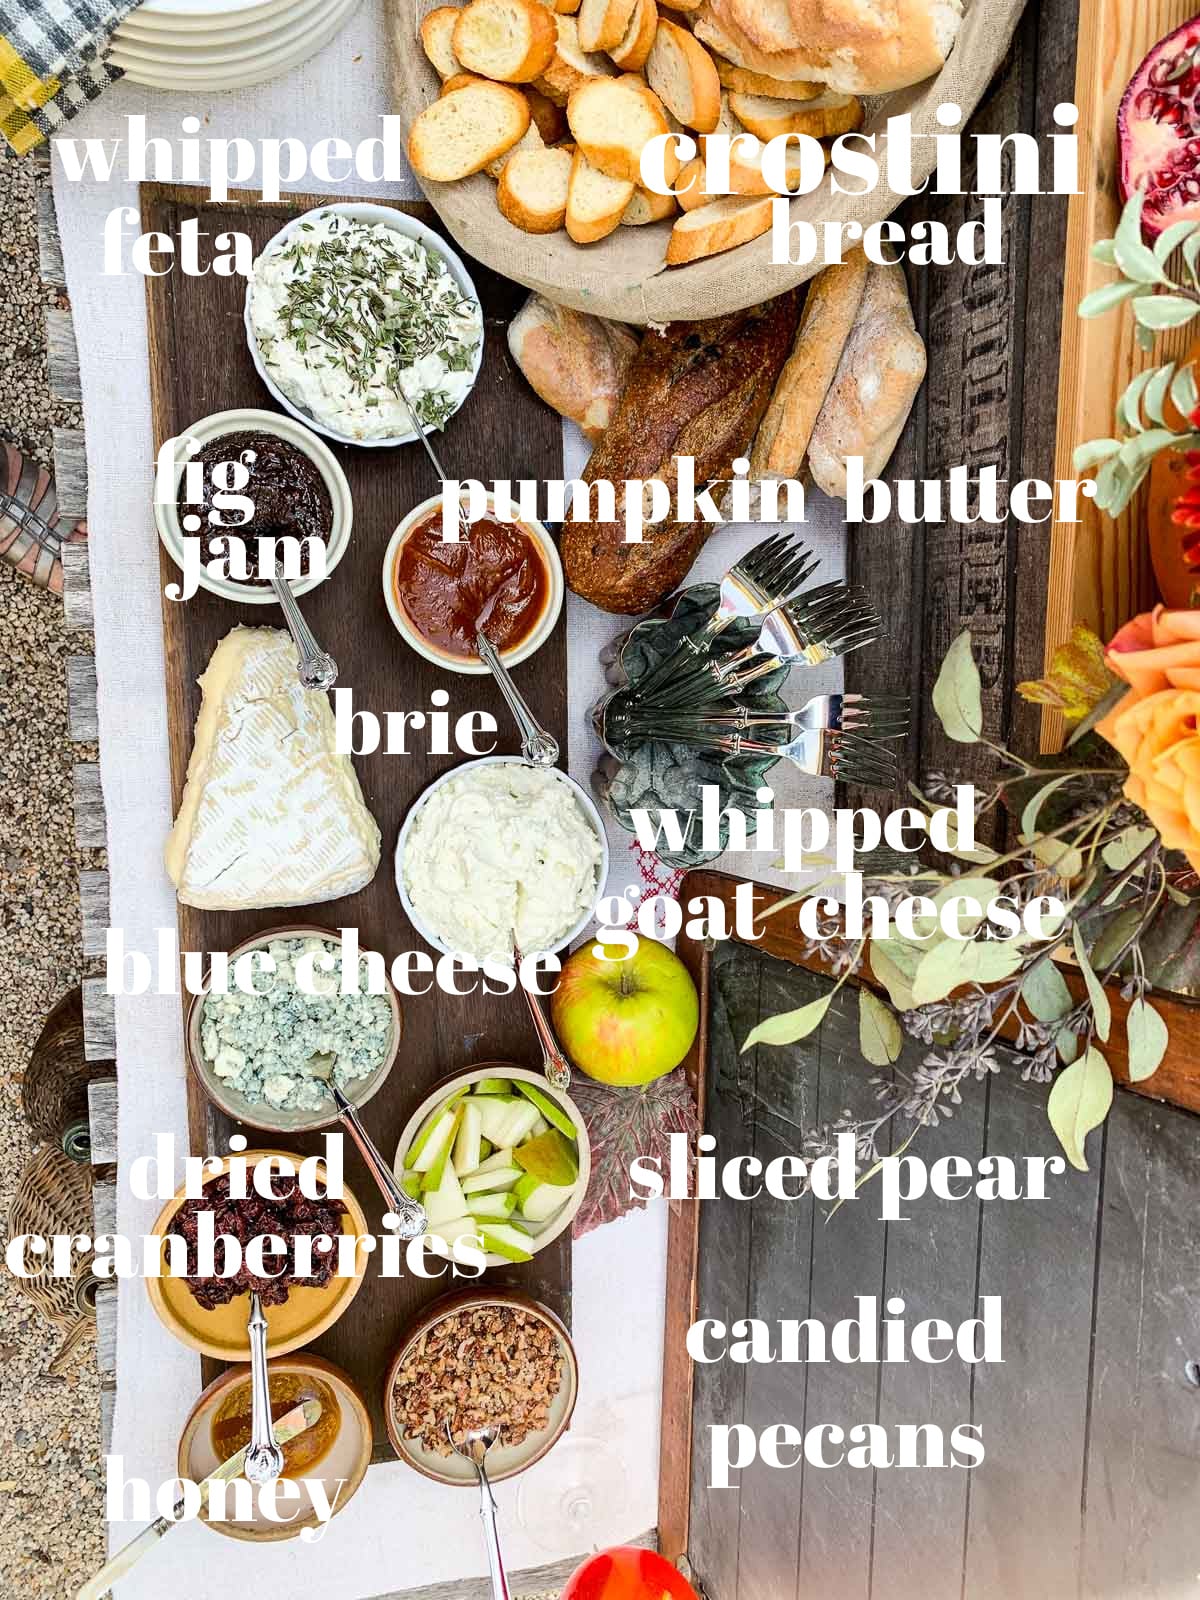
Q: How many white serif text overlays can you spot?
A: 11